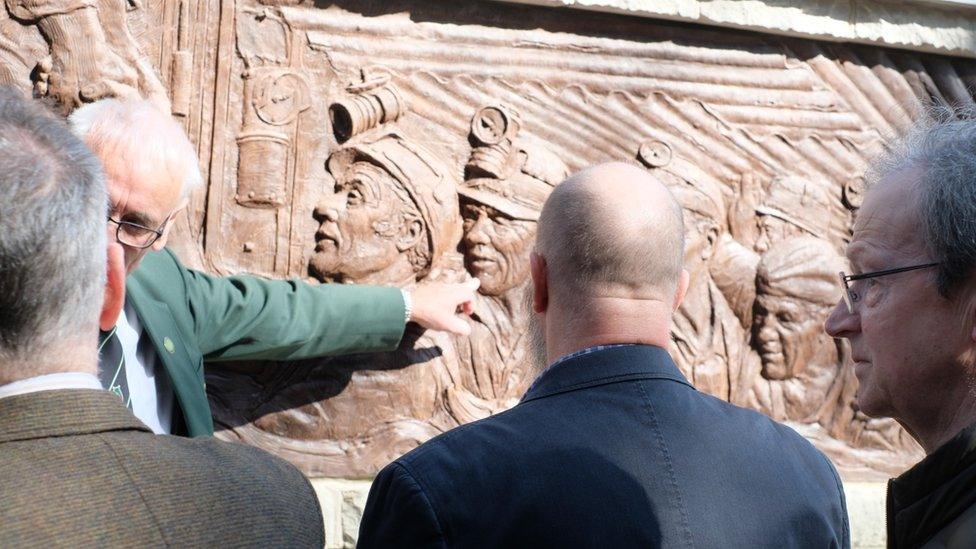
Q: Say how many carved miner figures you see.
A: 5